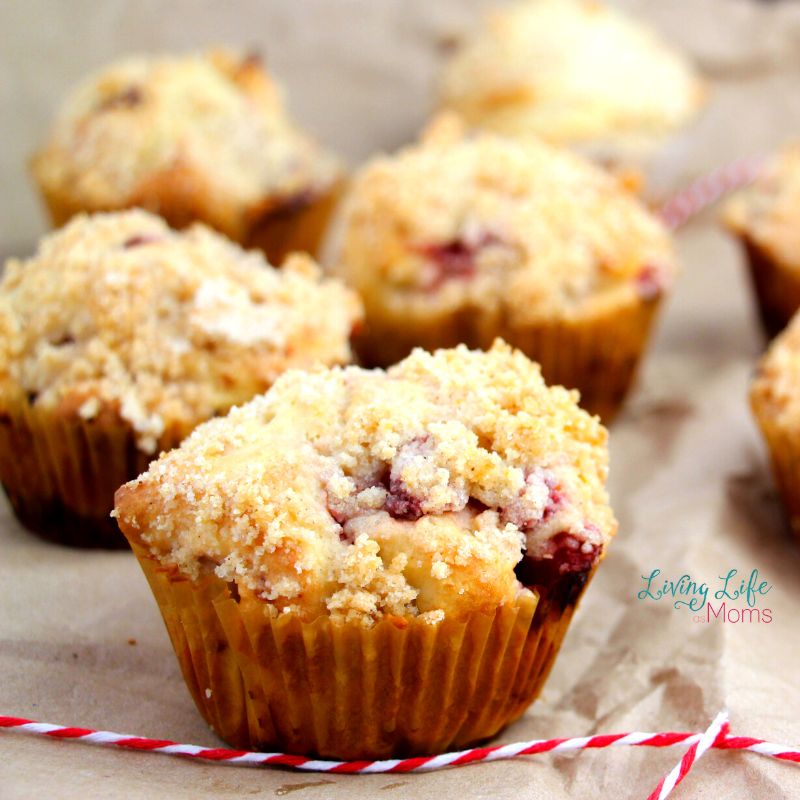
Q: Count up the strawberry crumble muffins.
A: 7